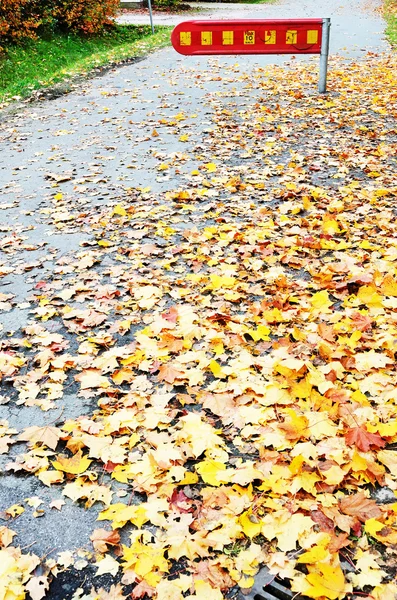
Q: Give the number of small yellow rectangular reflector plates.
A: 7